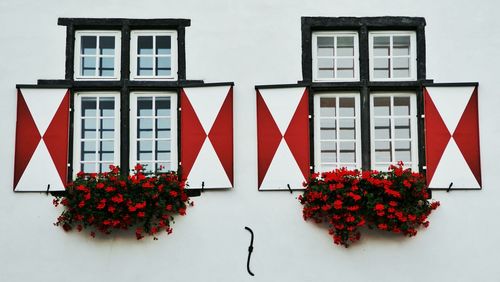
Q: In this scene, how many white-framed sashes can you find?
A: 8